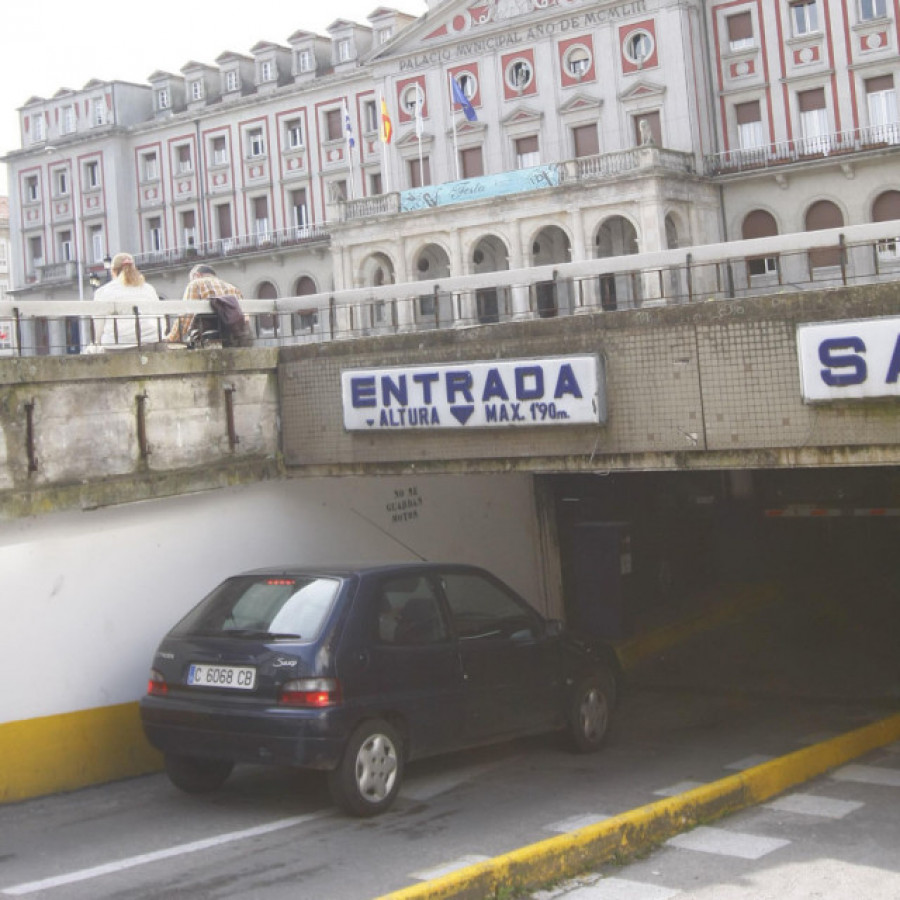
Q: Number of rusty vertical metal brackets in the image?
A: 3